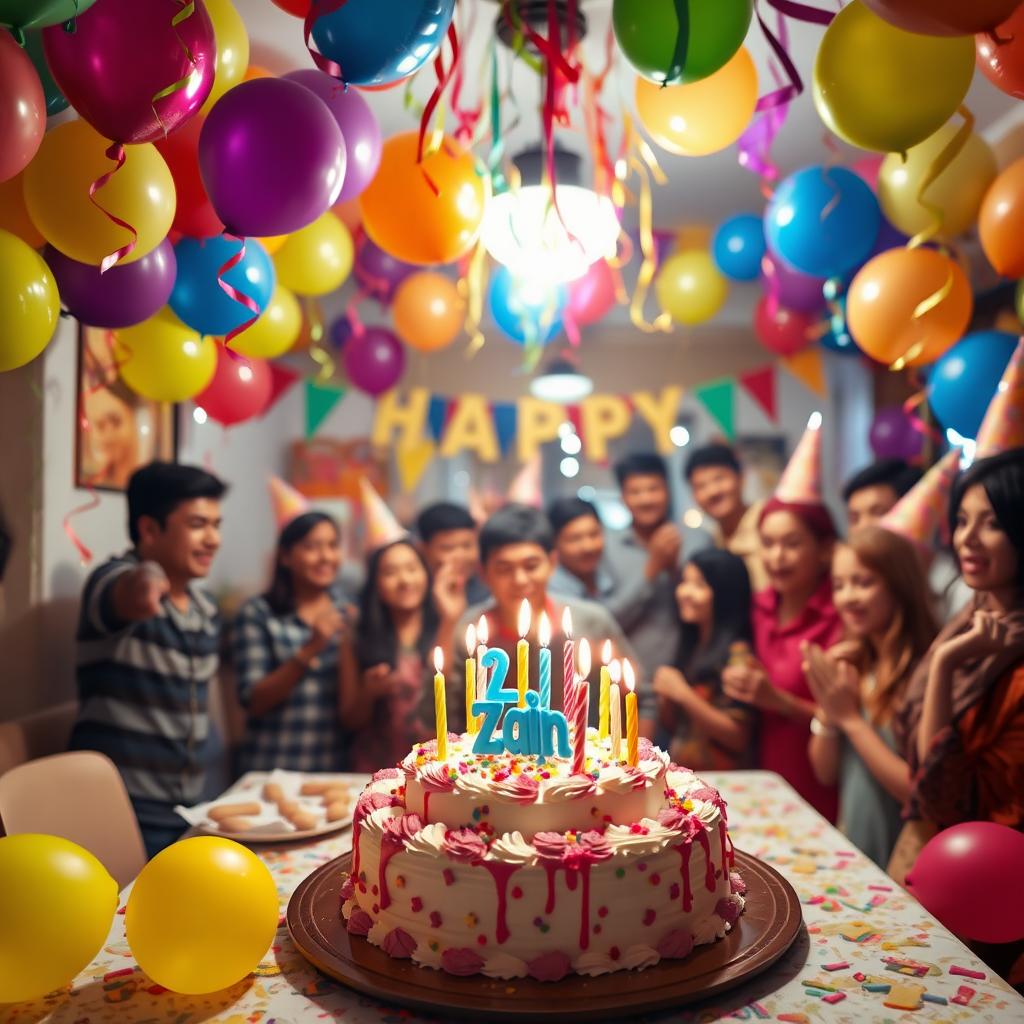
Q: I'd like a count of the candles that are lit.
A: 10